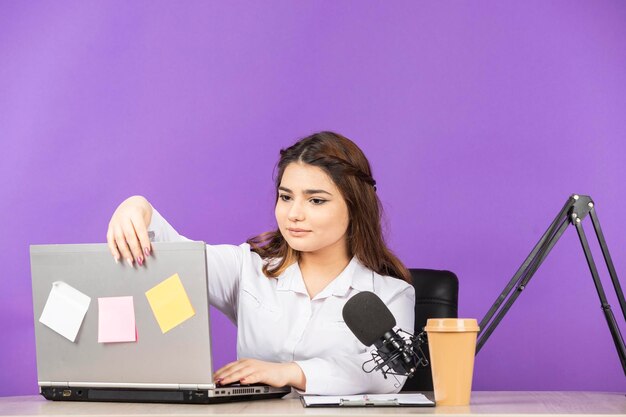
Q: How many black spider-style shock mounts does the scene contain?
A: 1